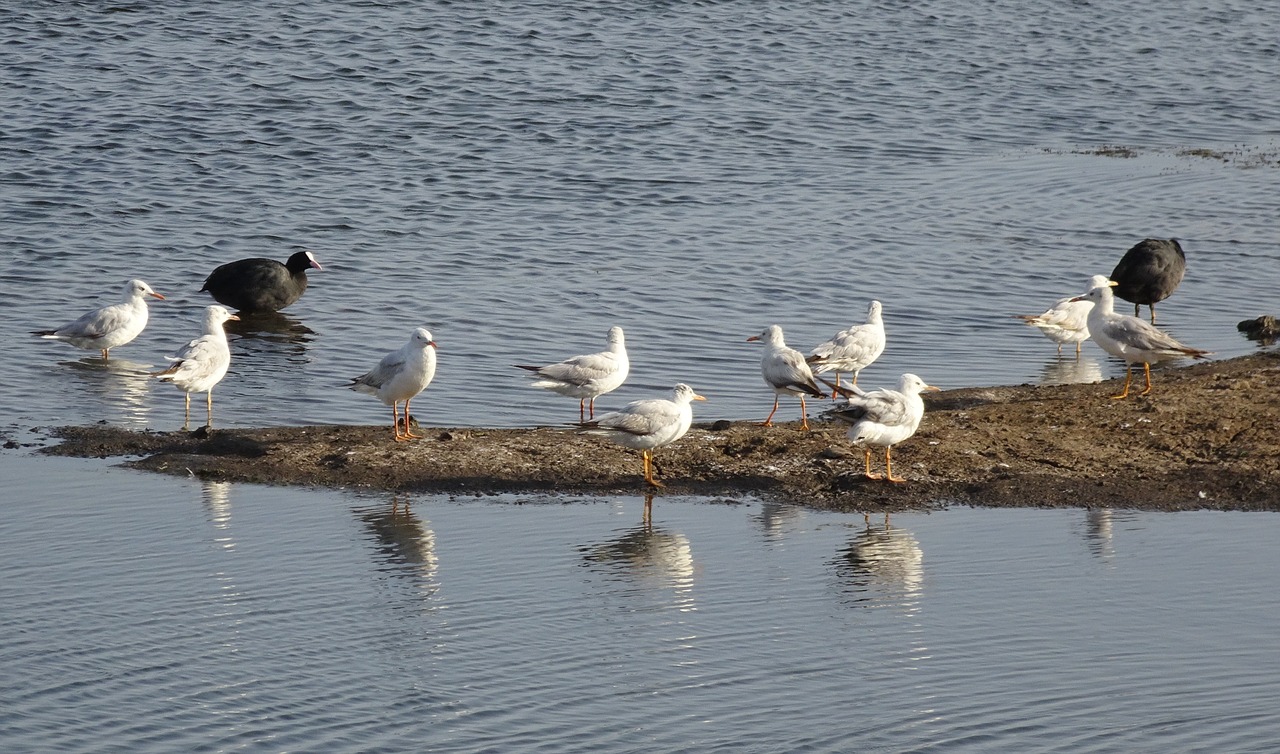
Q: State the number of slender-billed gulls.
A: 10